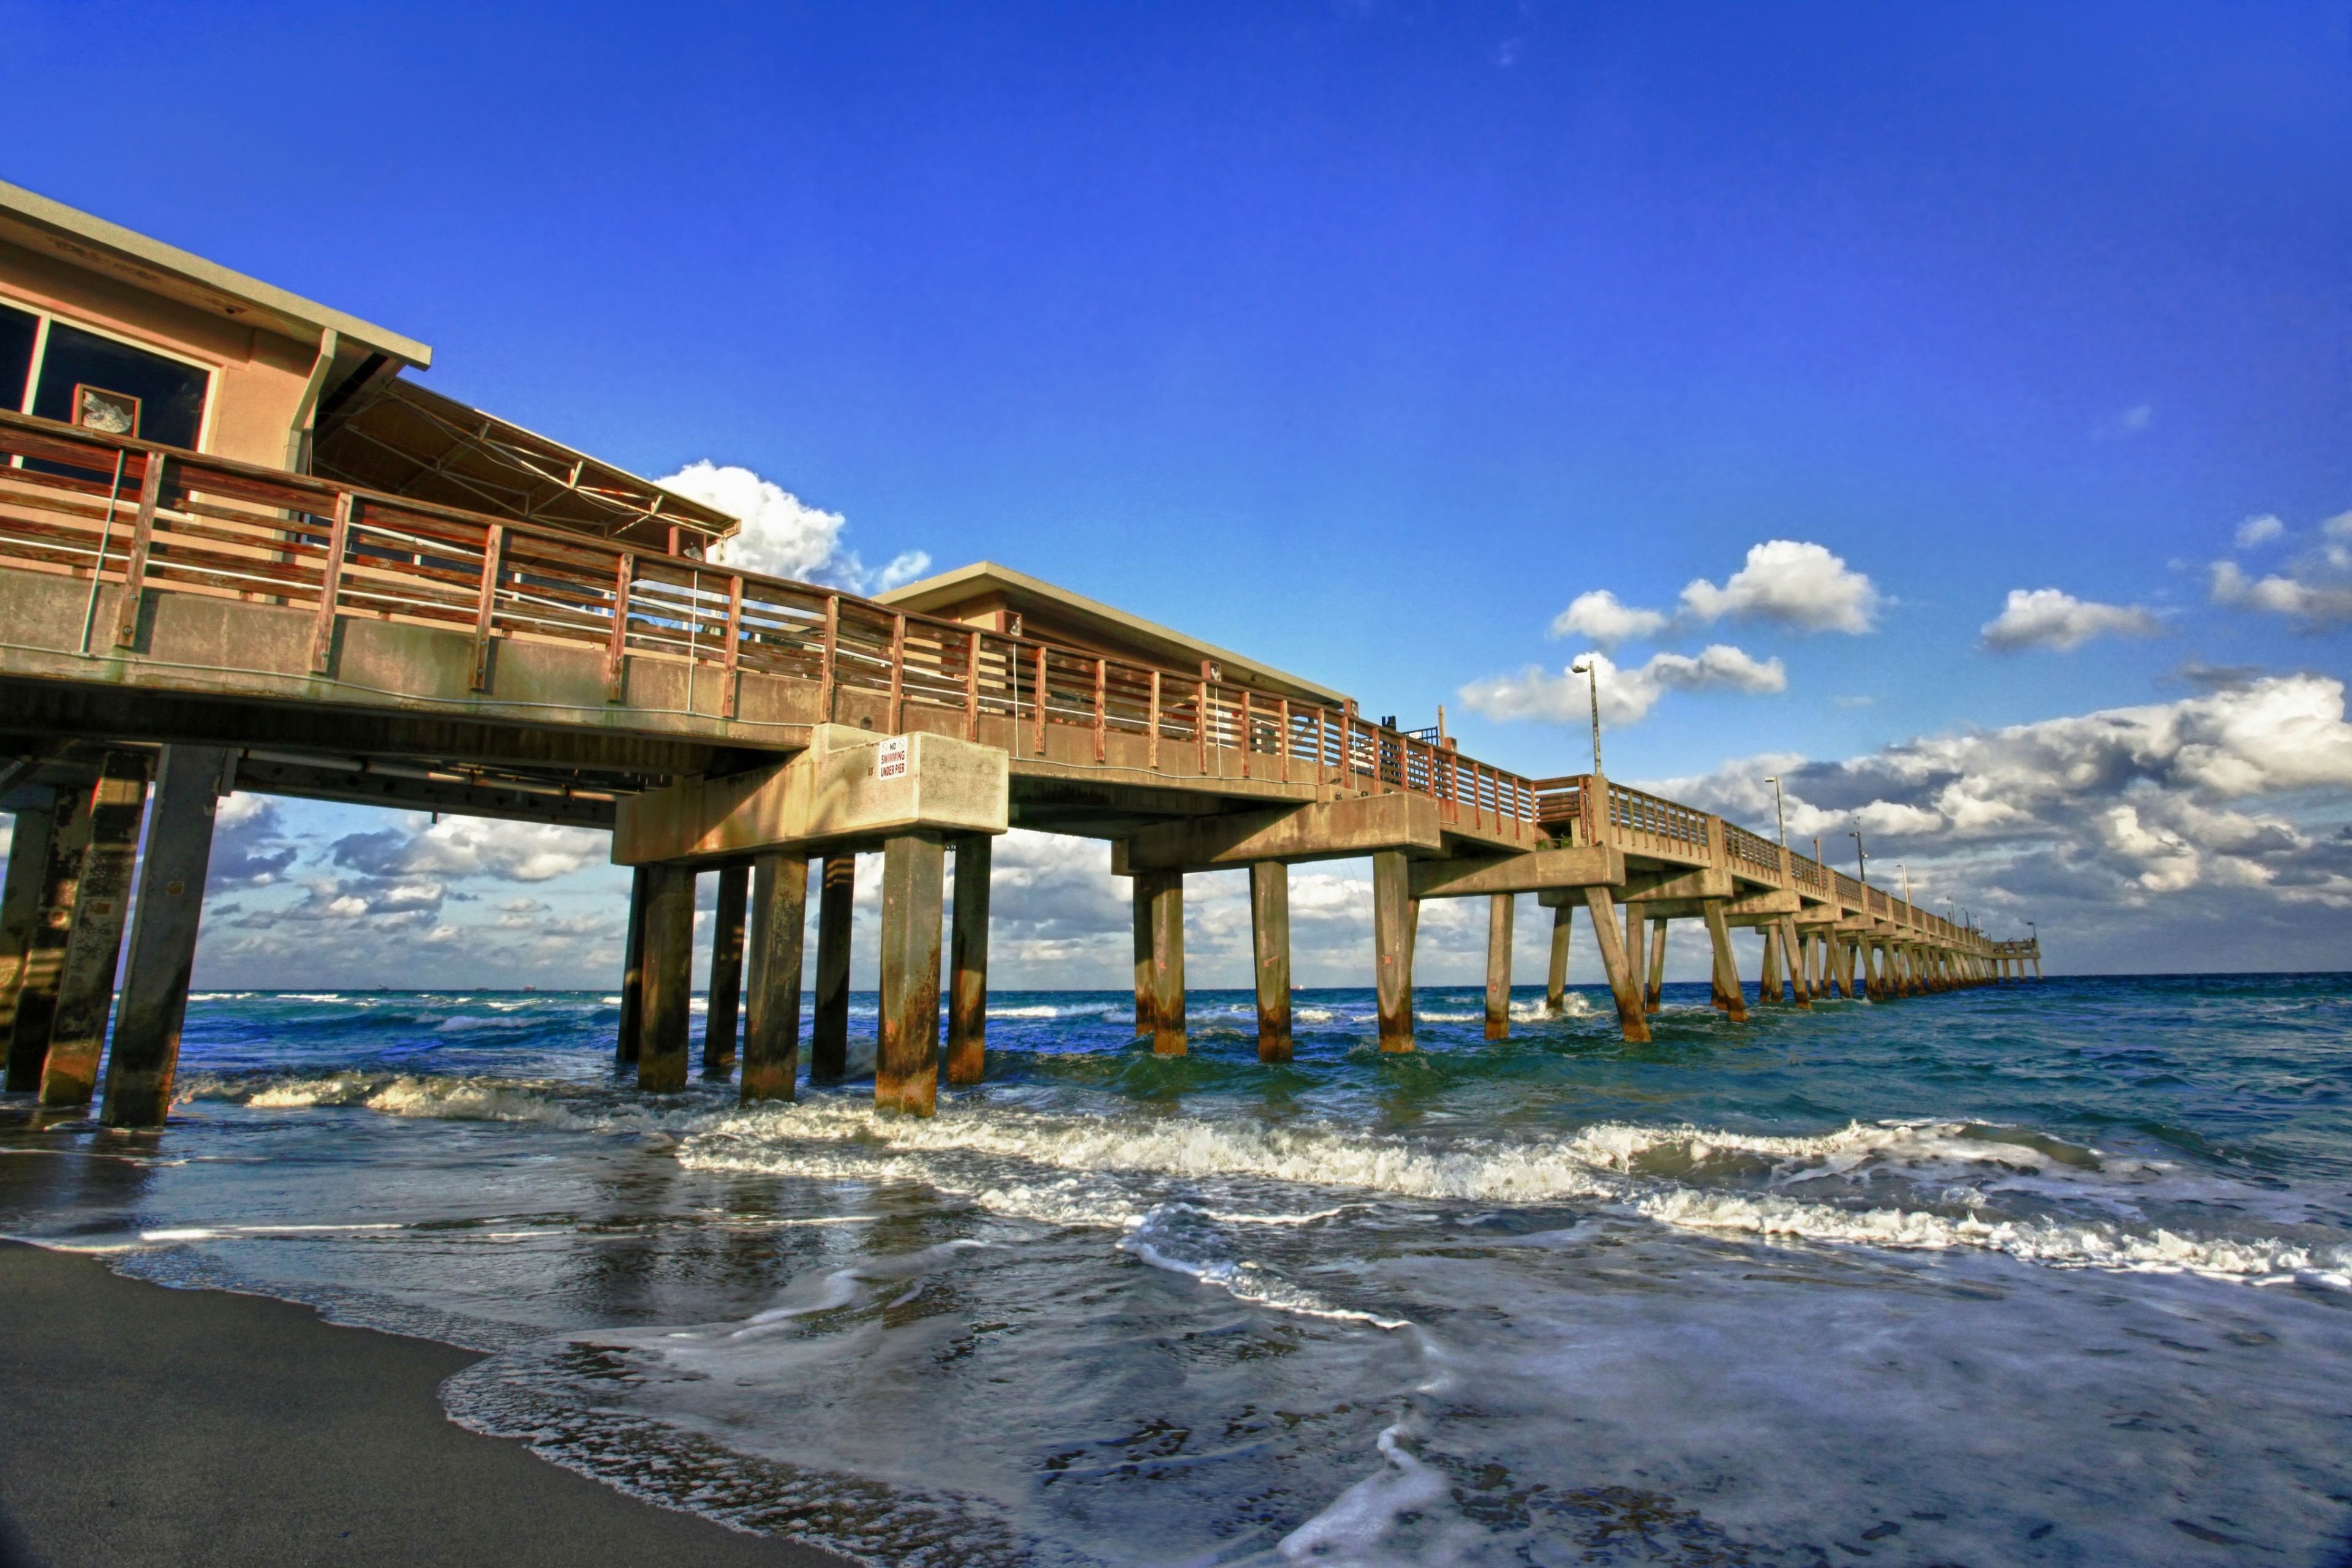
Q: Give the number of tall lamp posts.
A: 8